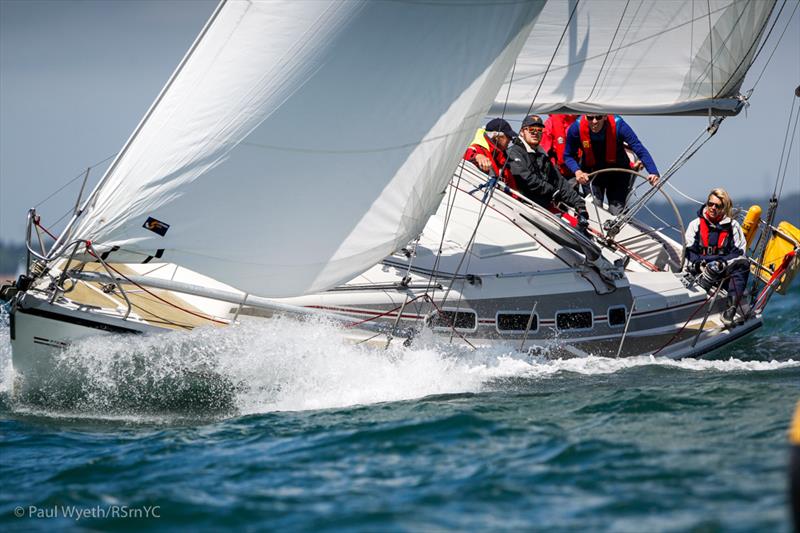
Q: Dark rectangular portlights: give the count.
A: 4